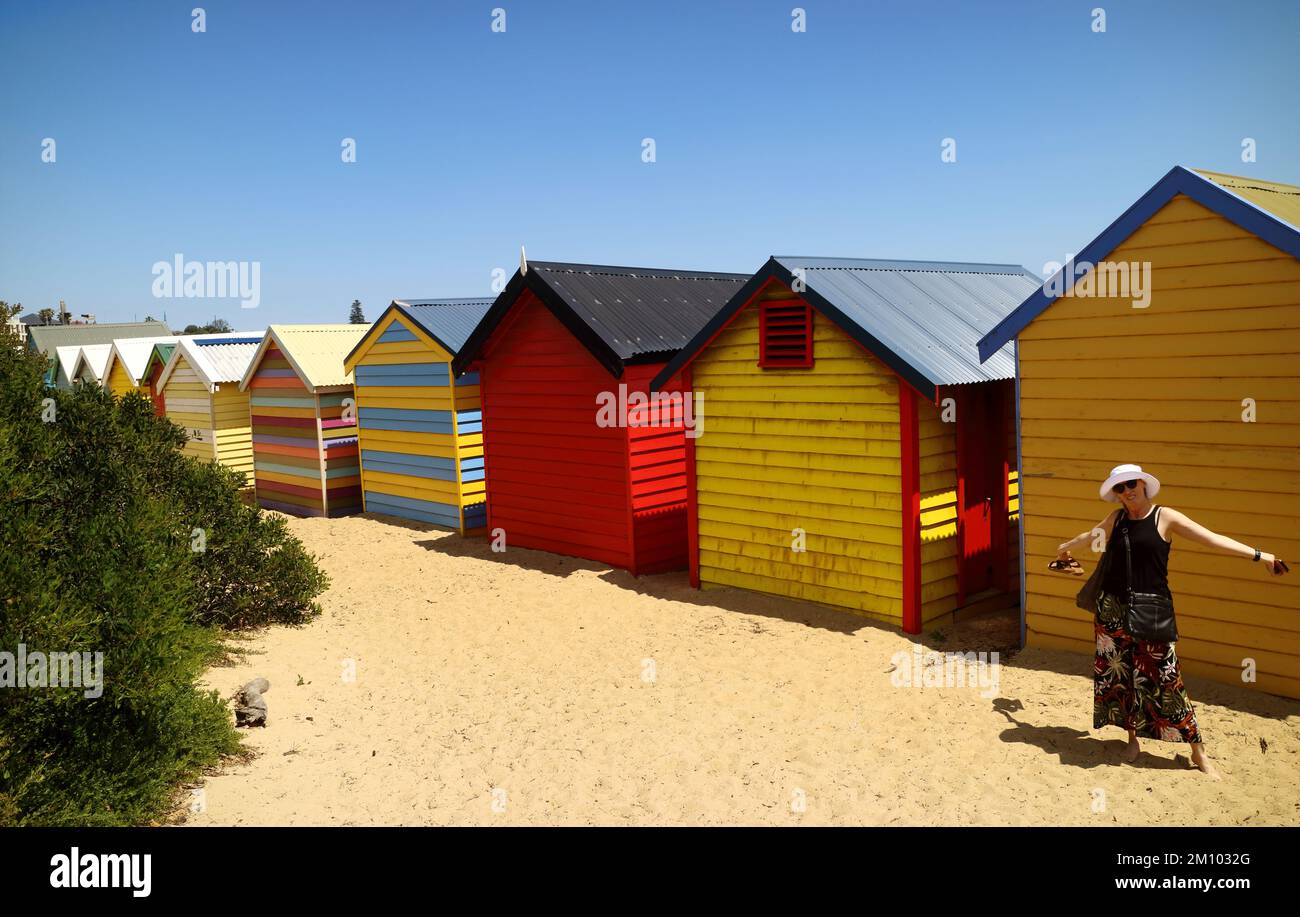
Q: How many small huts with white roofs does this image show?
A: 4